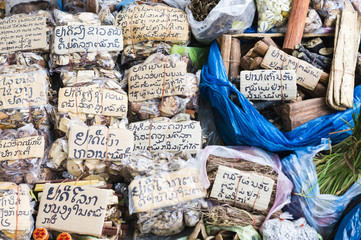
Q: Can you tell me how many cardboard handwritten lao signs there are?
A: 15